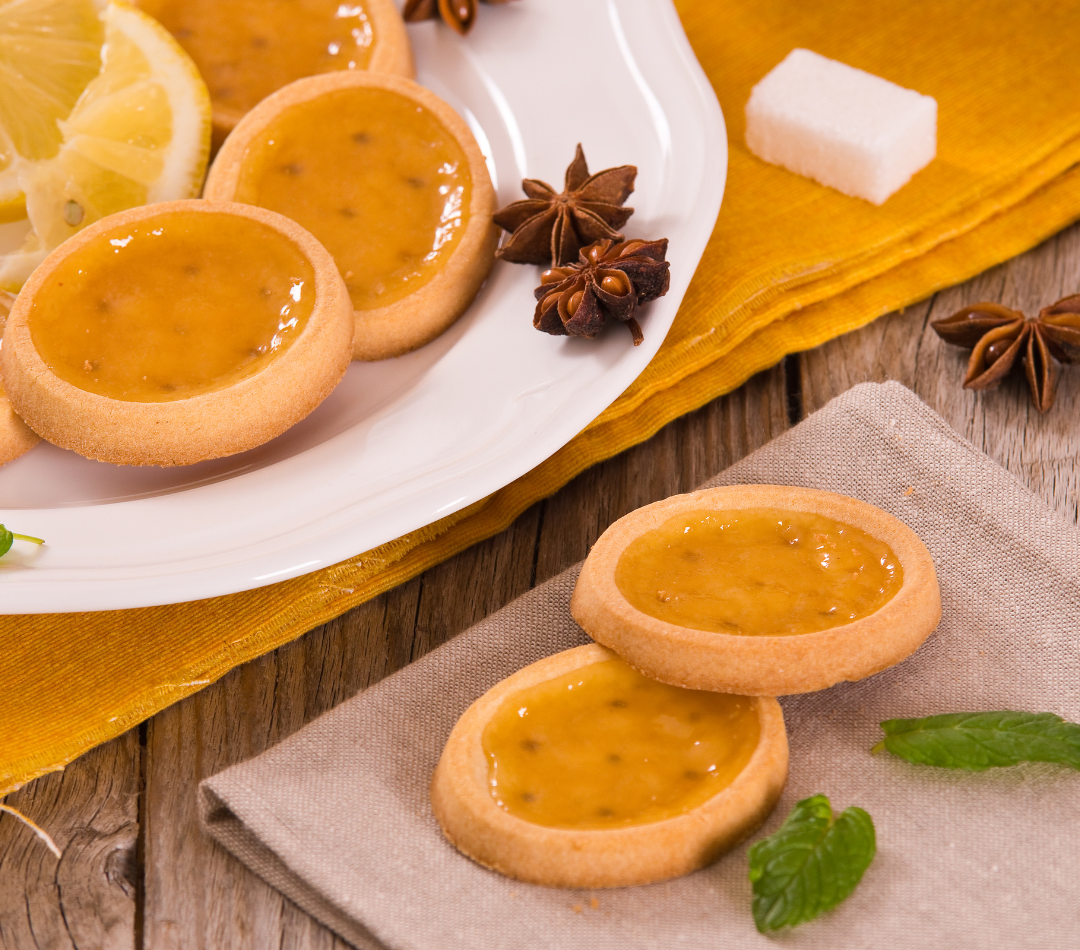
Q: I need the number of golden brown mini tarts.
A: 6